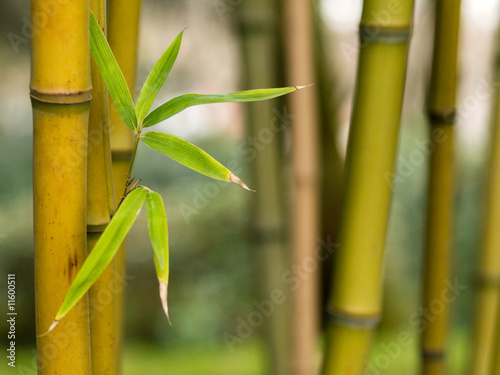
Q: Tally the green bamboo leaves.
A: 6